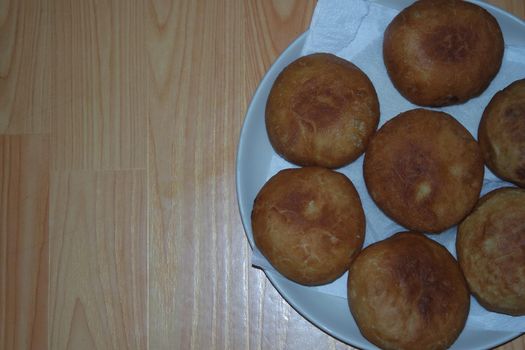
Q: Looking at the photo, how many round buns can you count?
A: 7